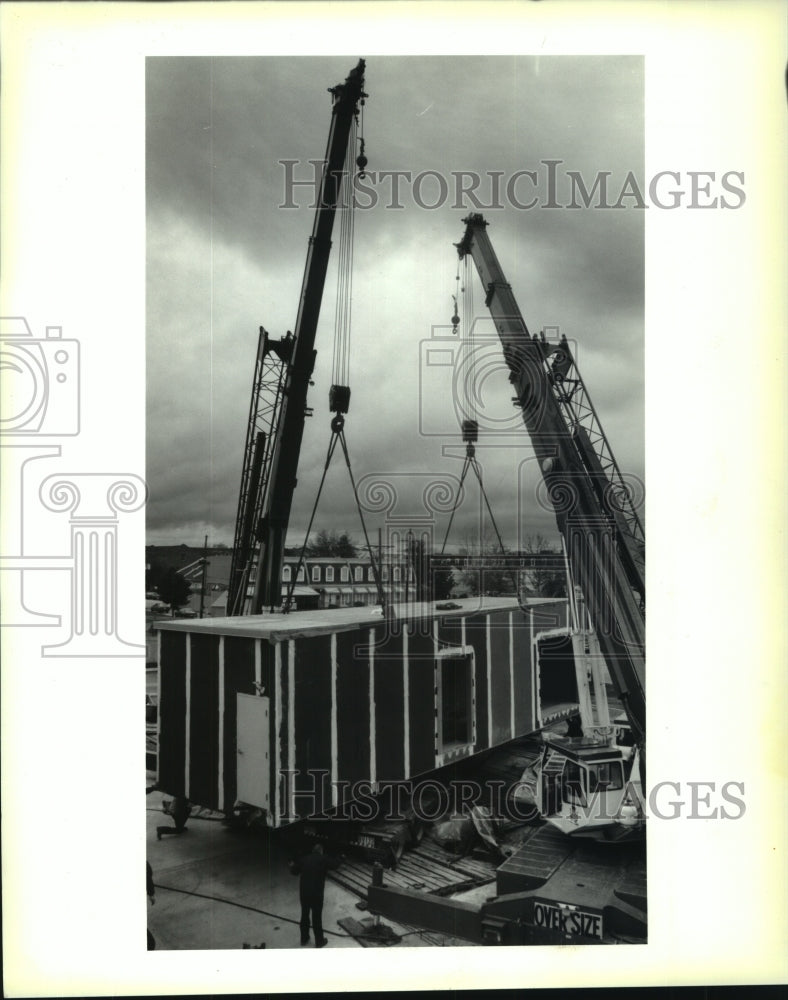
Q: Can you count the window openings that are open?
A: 2